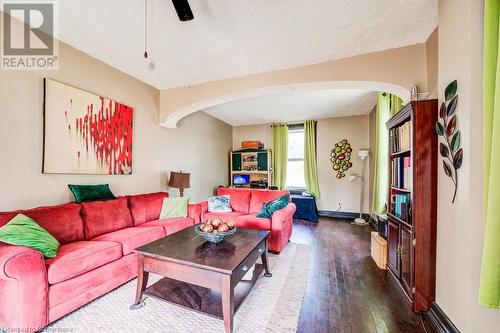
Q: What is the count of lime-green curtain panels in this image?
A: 5